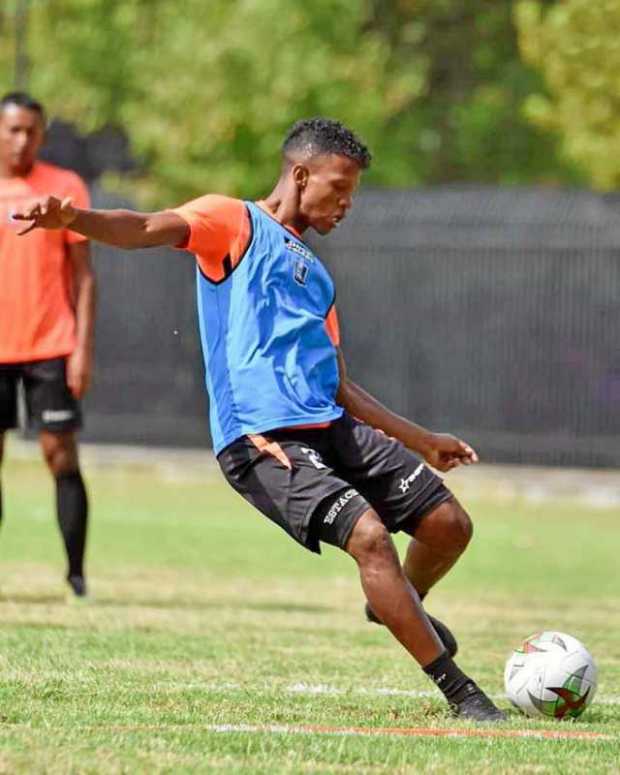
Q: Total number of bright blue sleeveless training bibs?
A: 1